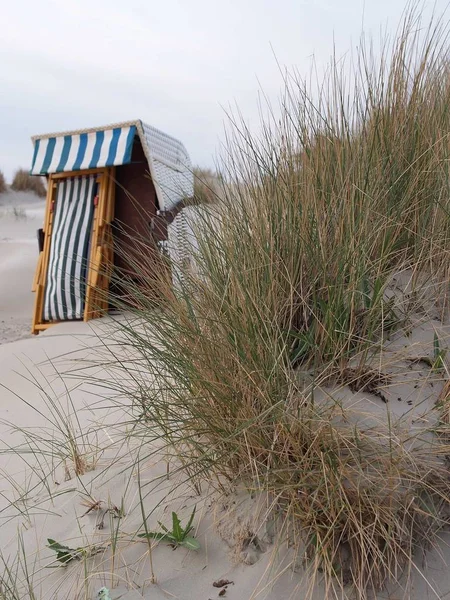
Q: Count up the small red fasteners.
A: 2